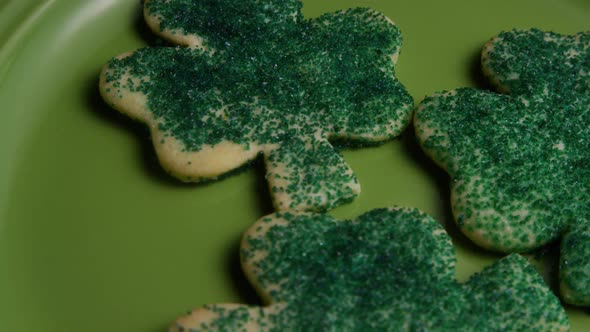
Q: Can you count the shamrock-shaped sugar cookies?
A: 3